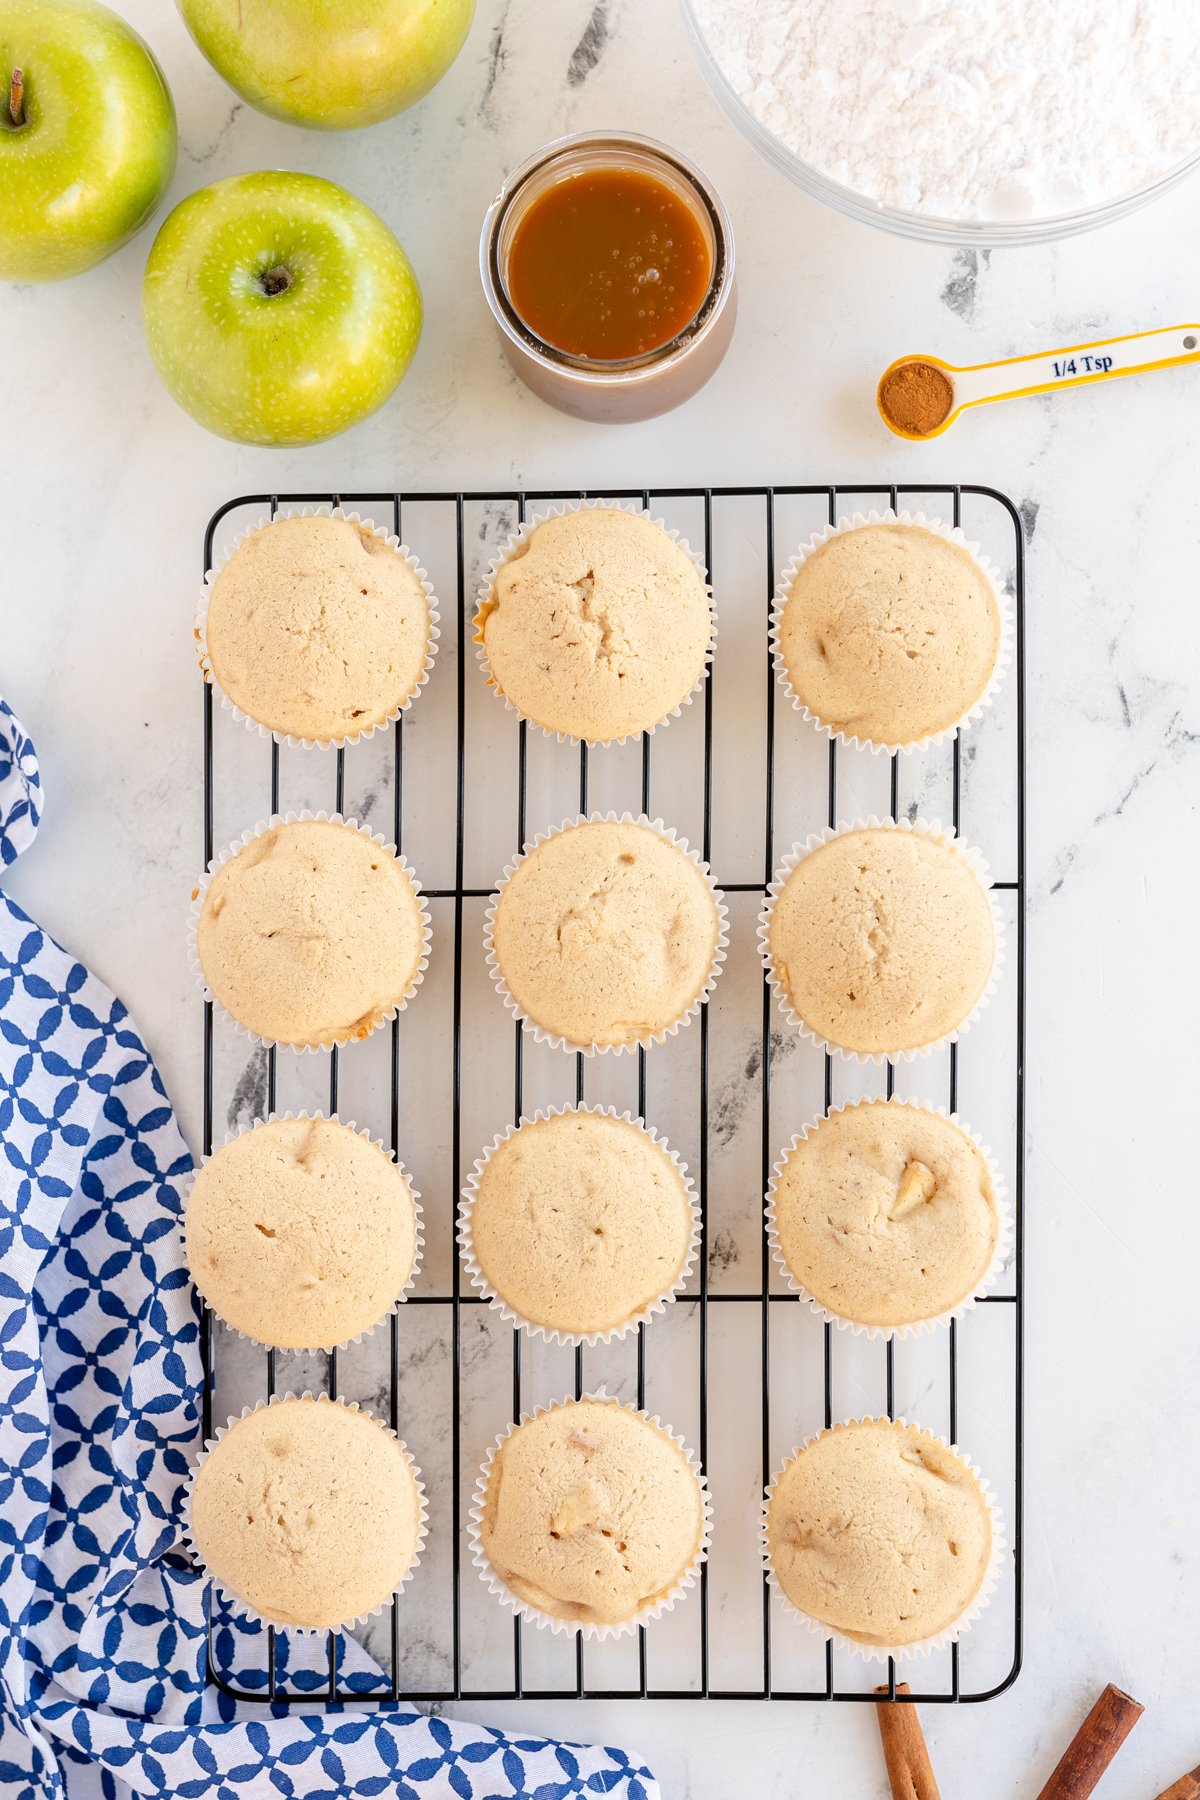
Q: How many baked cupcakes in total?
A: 12